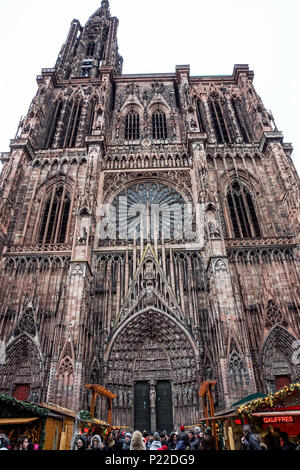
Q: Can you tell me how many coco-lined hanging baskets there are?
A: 0